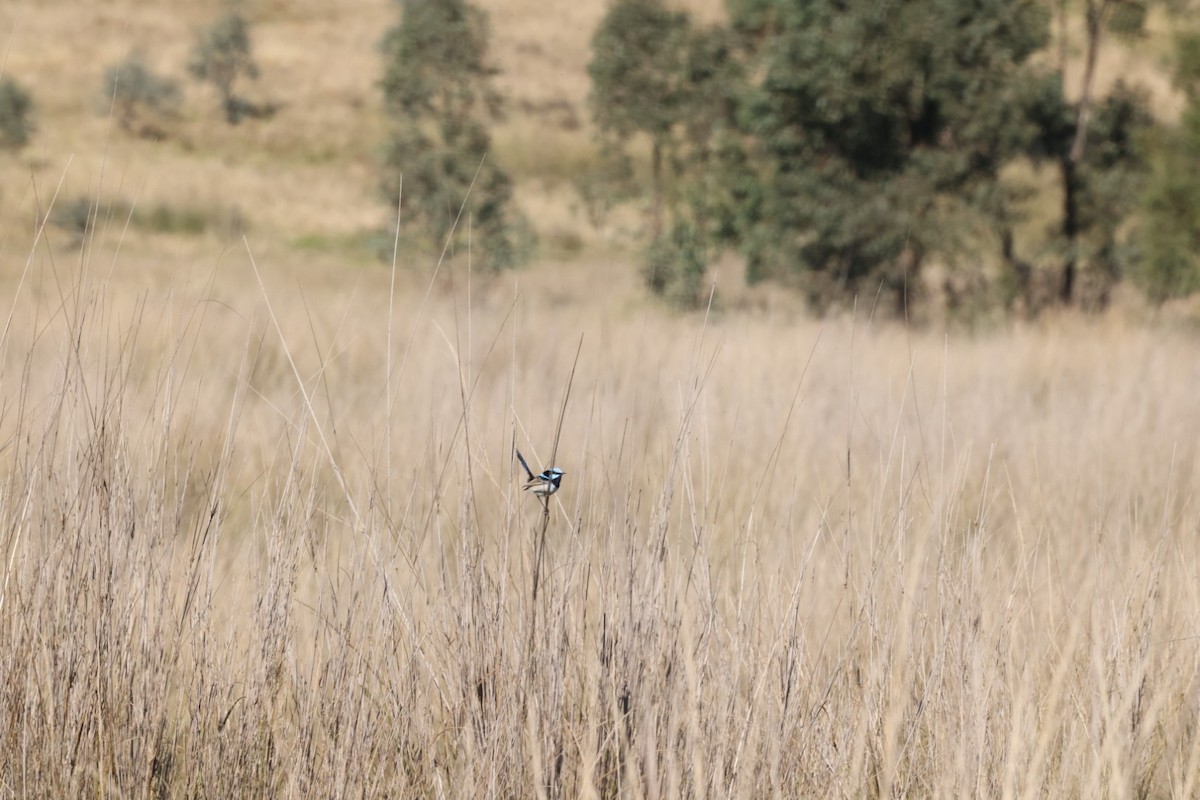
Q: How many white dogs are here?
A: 0